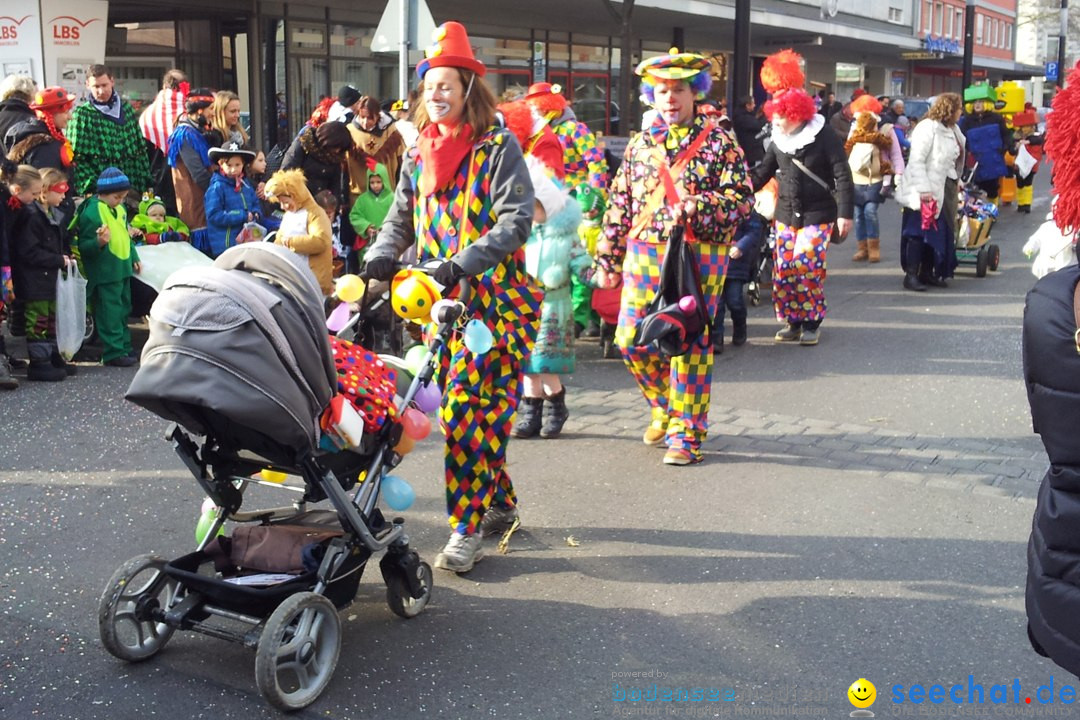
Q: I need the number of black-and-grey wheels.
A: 3